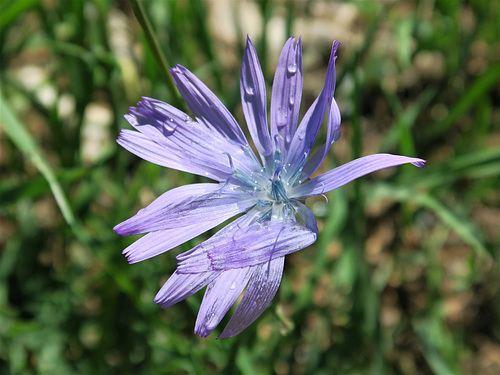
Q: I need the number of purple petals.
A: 15